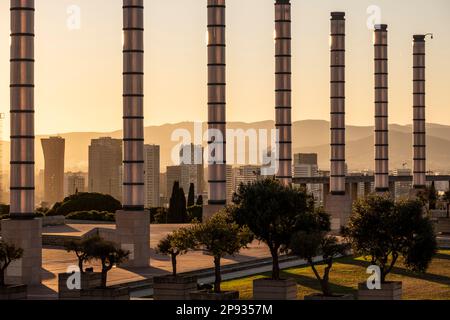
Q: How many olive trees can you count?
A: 8